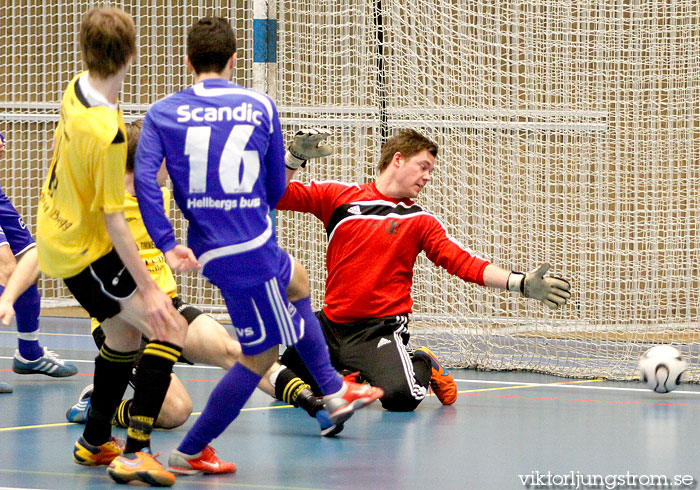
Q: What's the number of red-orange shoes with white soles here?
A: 2